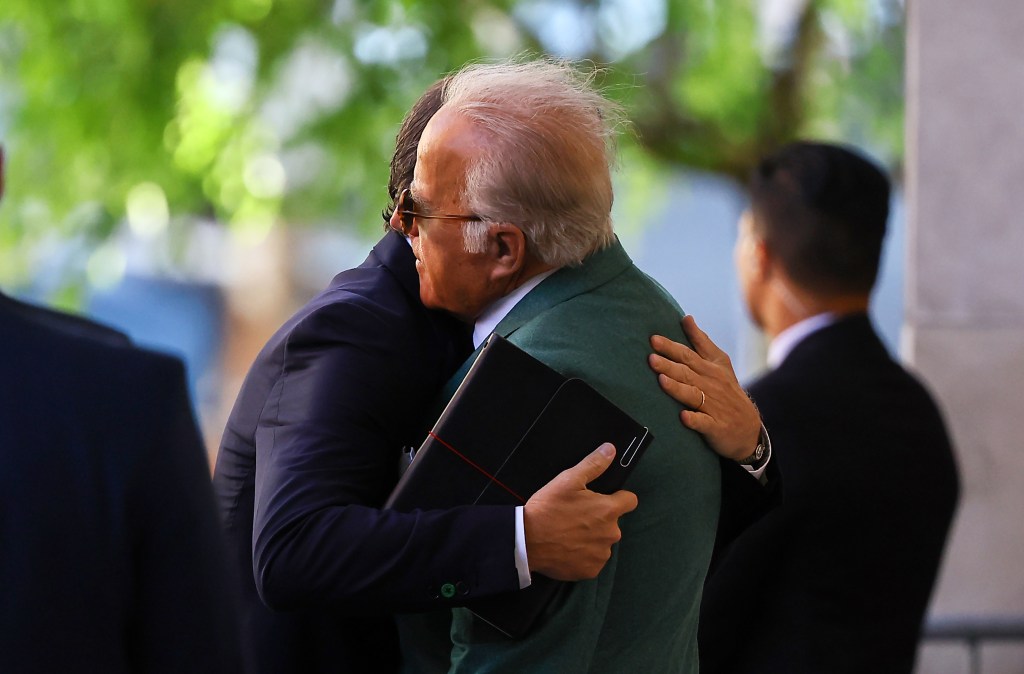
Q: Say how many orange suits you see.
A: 0